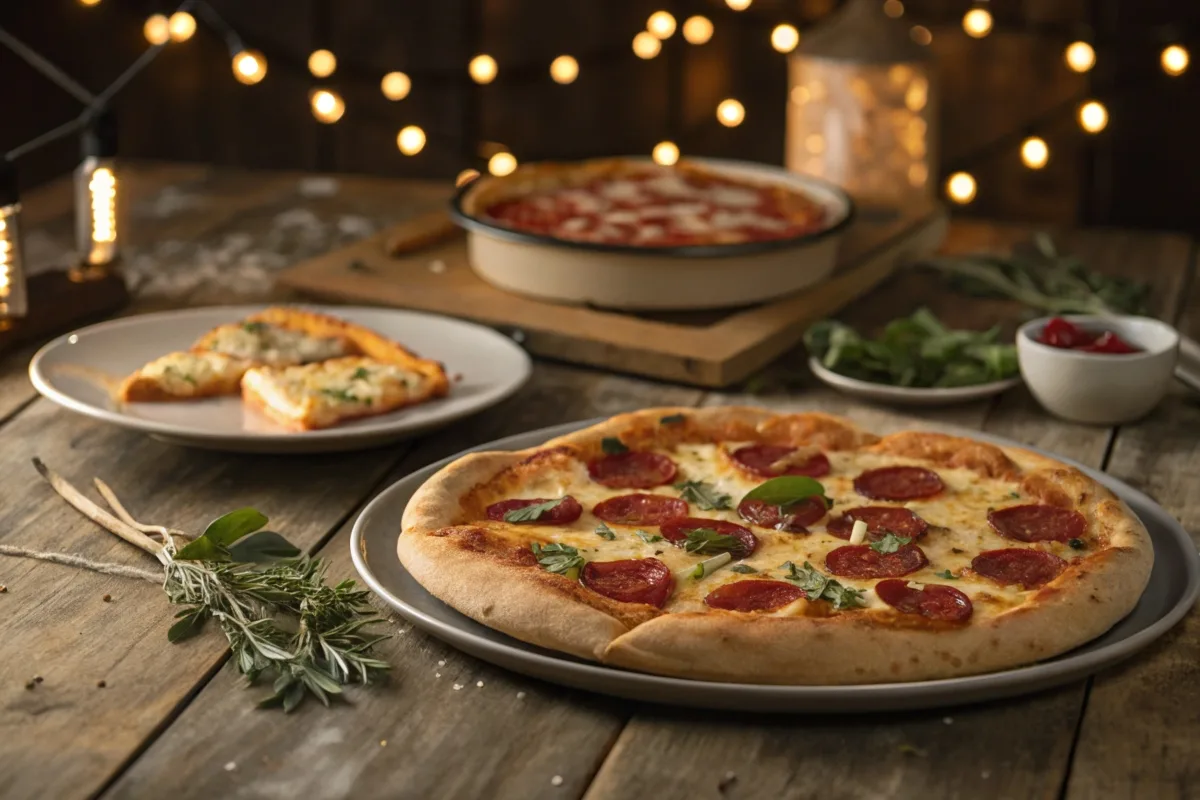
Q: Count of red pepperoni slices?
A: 14